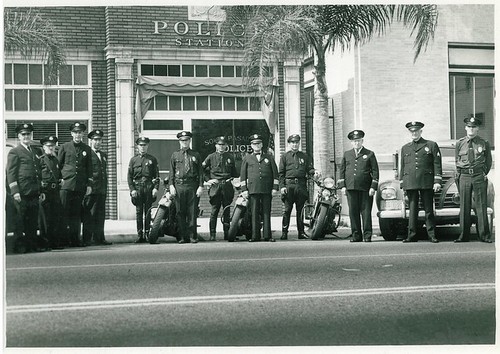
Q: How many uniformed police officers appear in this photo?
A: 12